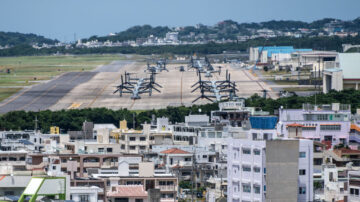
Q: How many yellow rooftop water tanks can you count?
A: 2